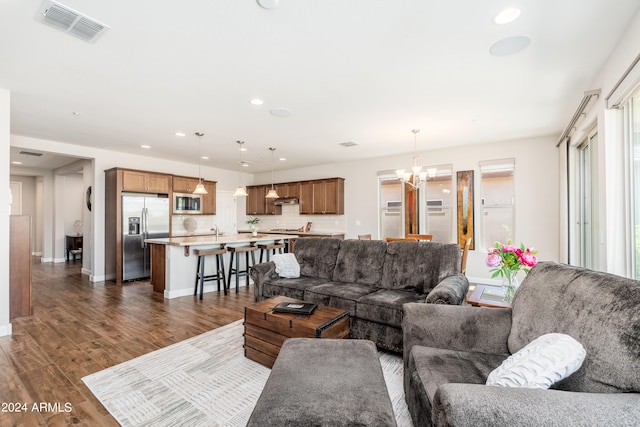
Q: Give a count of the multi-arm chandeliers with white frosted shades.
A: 1